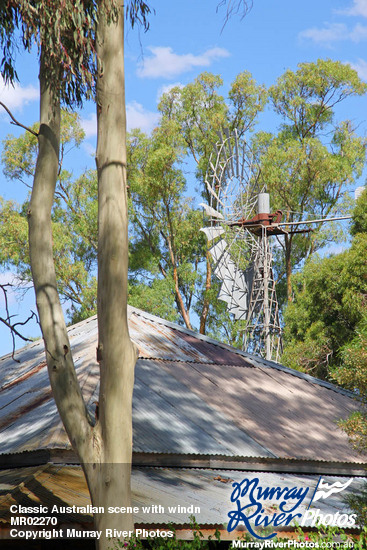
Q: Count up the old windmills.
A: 1